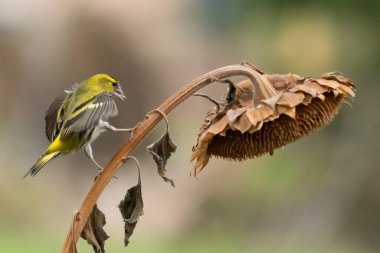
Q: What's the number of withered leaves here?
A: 3